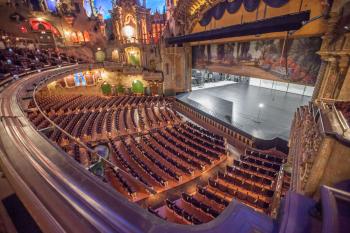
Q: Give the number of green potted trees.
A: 3